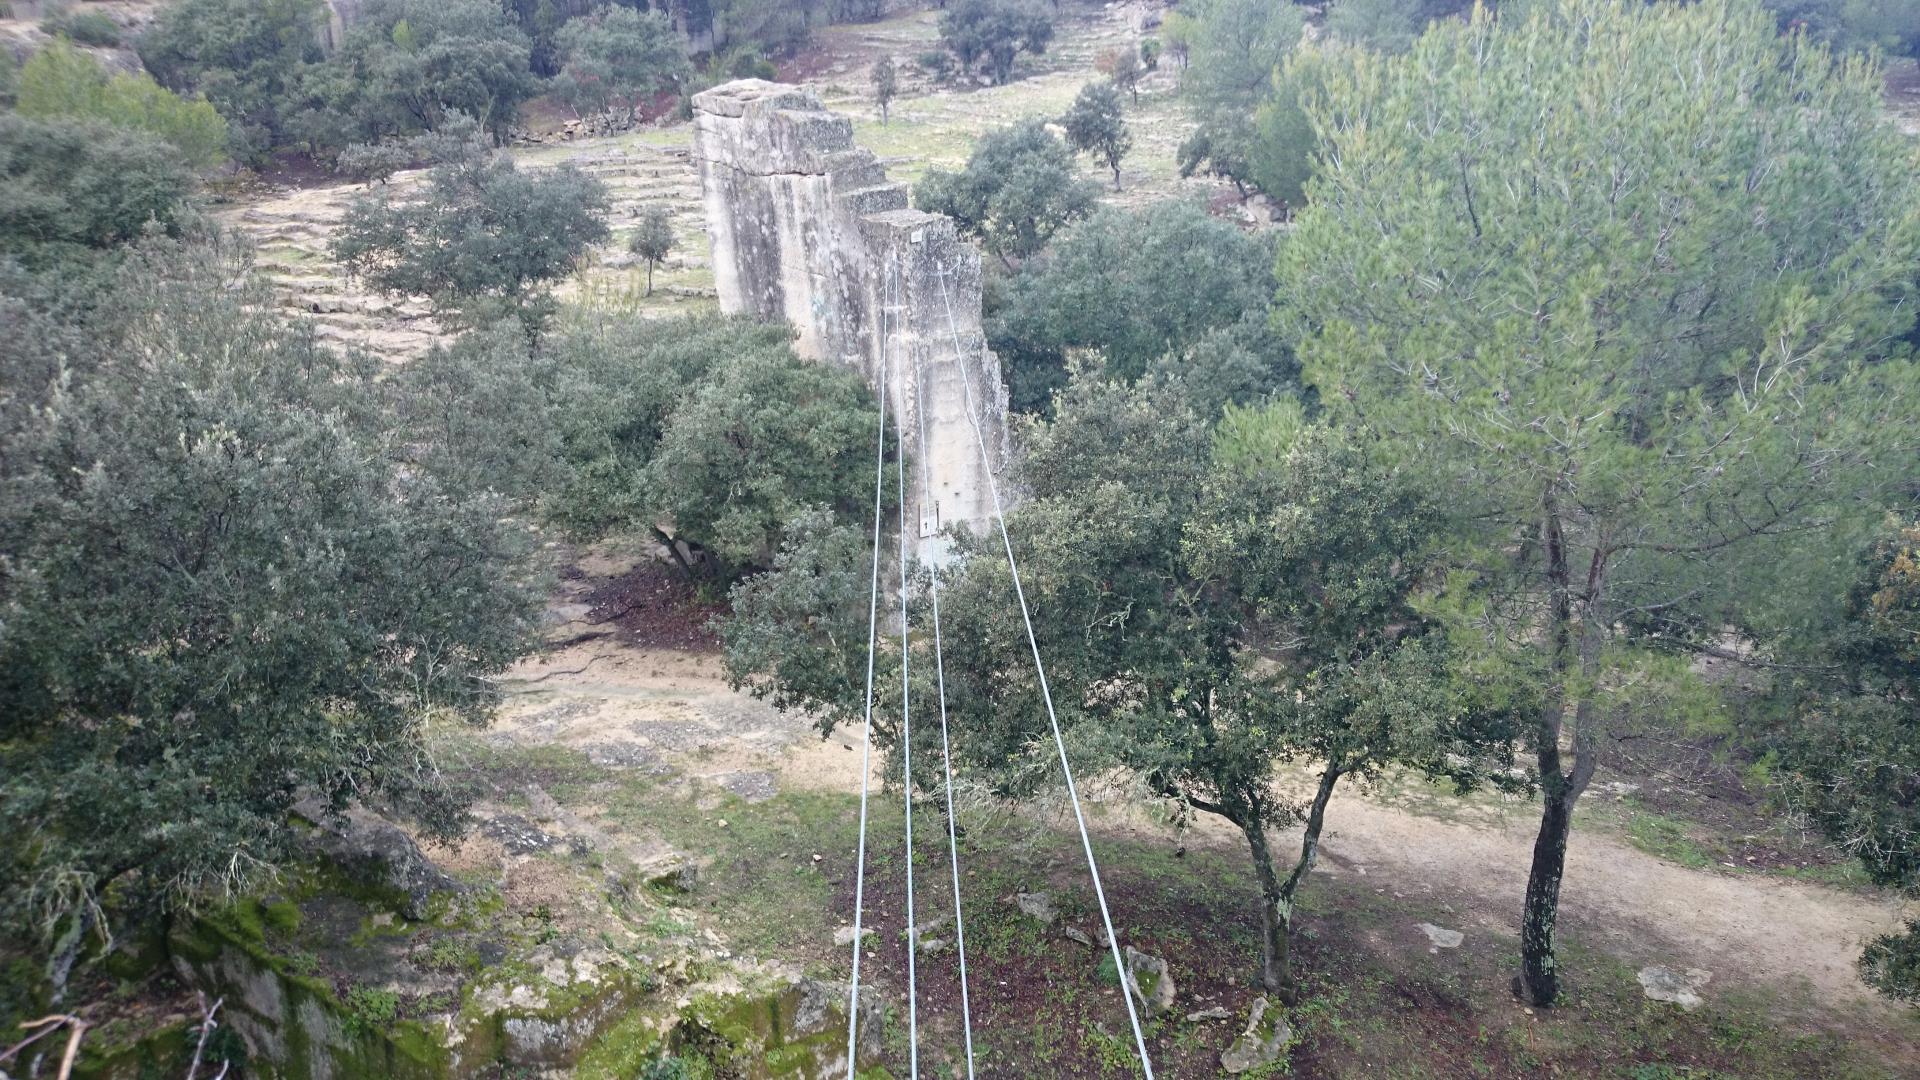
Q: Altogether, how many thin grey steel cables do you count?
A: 4